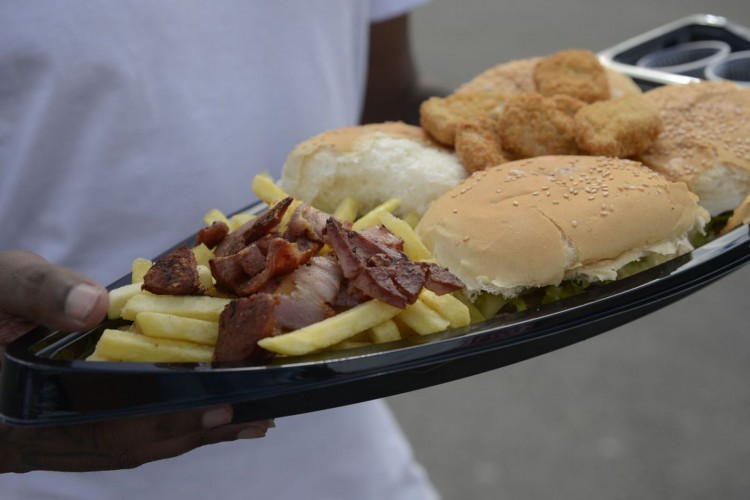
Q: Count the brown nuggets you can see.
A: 6